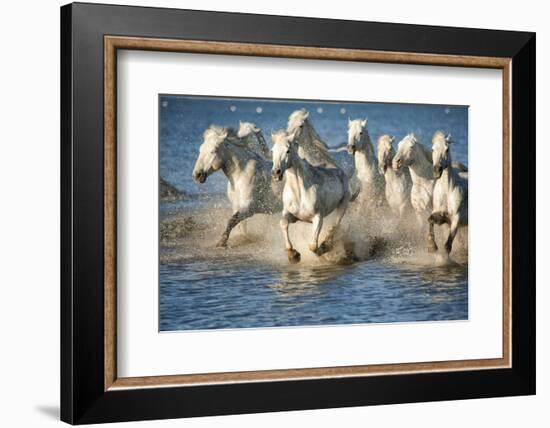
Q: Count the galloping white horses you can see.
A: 8